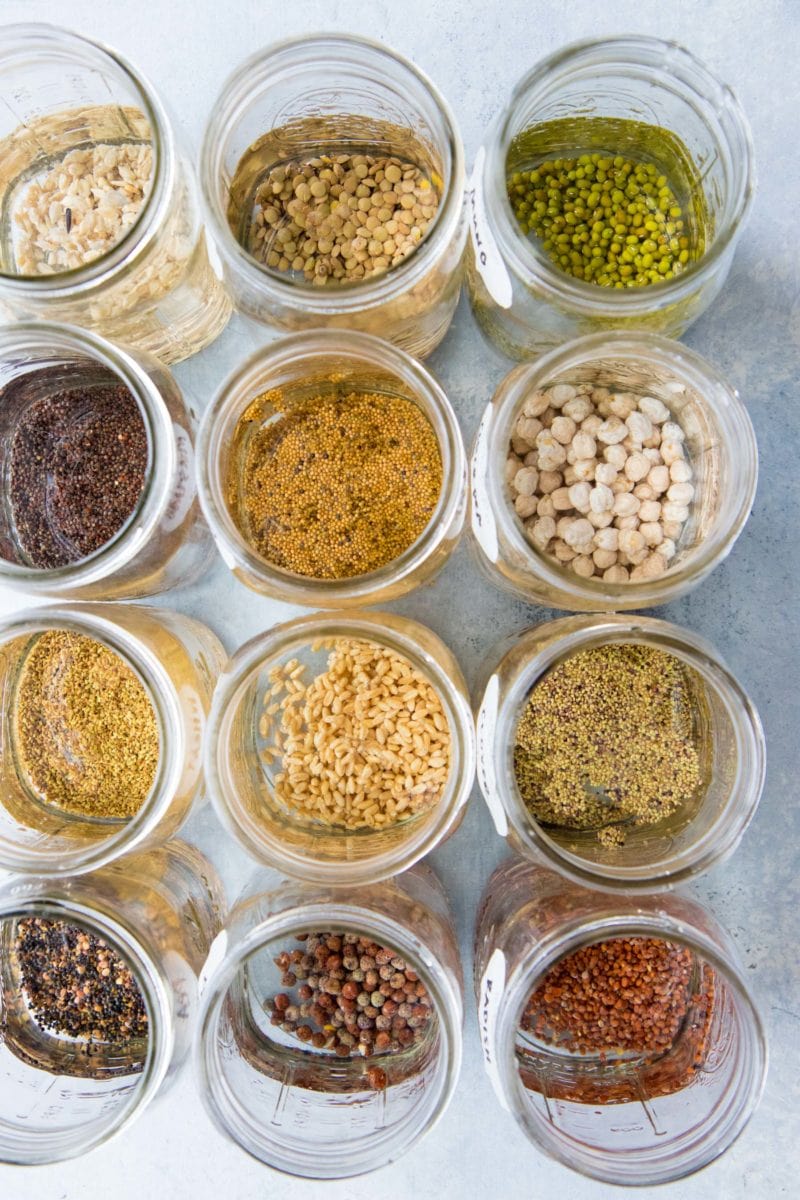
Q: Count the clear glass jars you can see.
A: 12